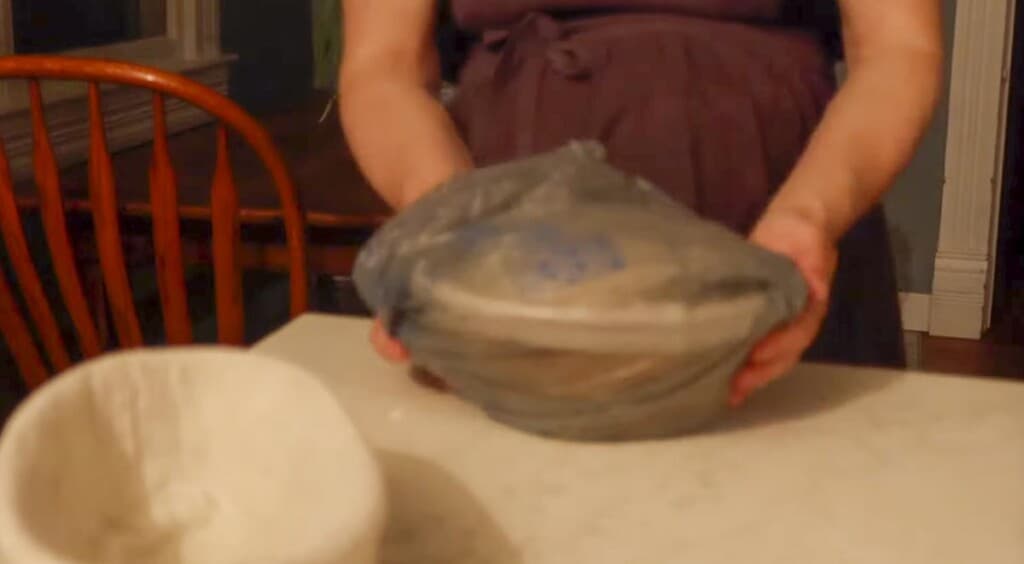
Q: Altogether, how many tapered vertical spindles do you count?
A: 6